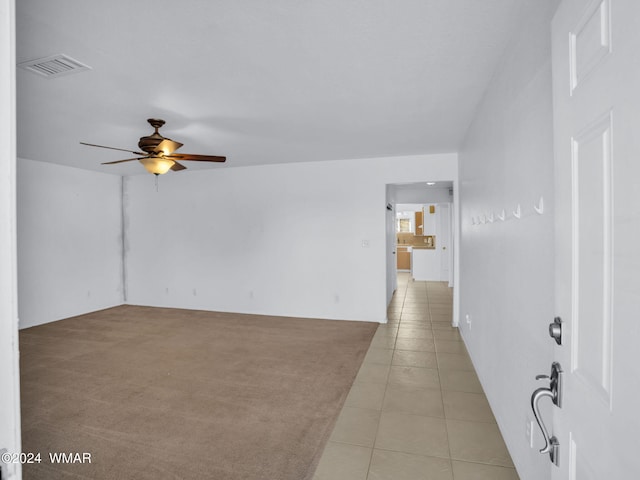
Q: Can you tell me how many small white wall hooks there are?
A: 7